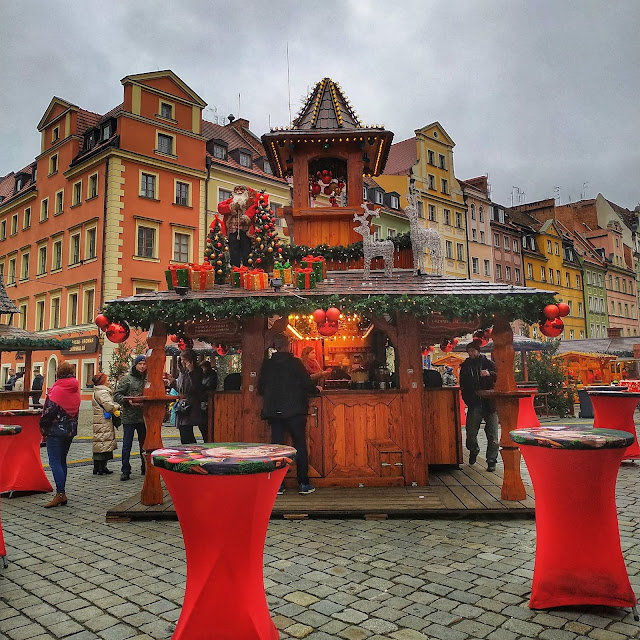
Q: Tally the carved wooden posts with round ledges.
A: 2